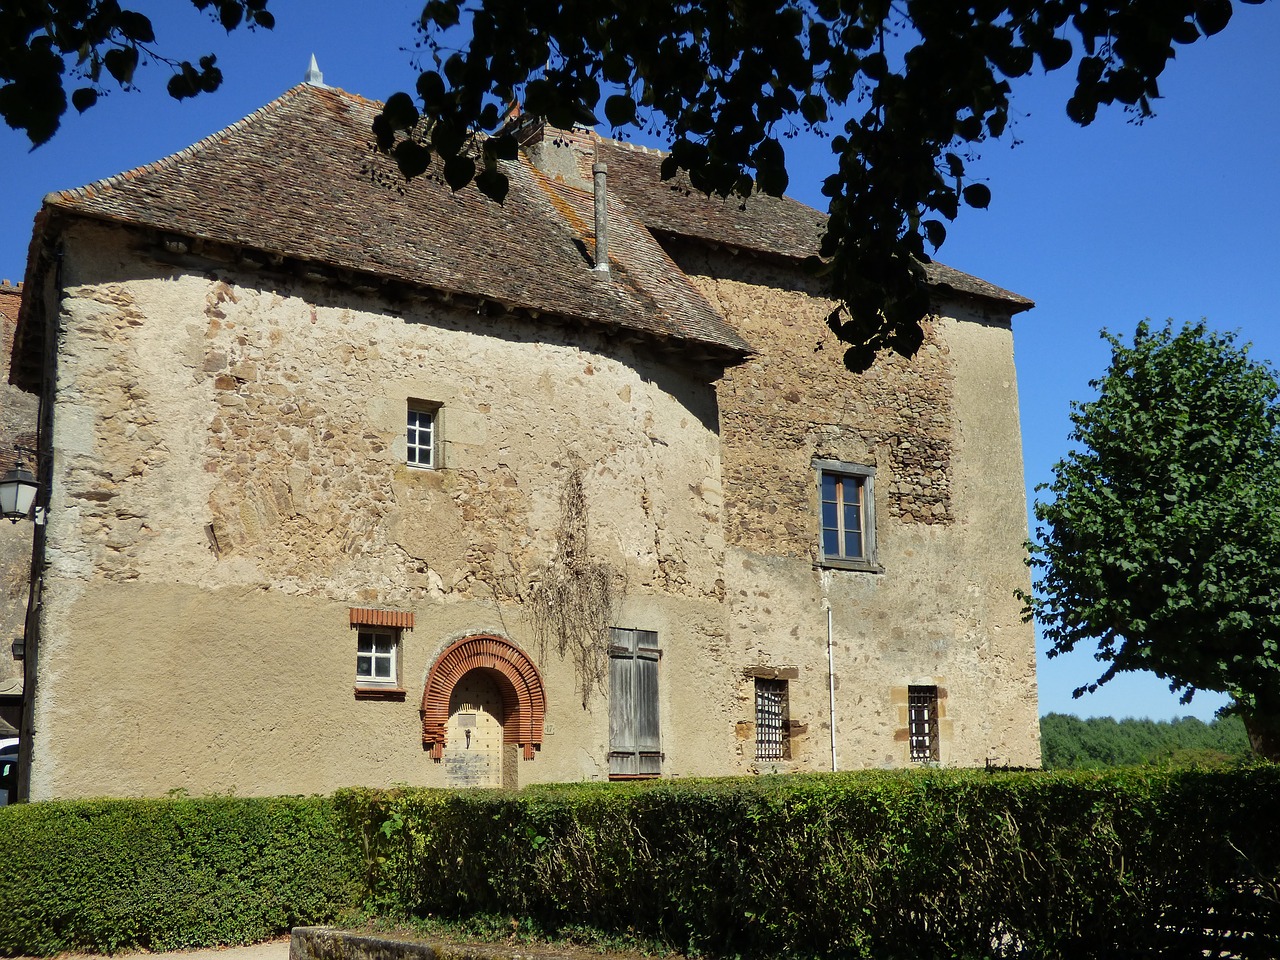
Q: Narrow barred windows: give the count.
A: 2